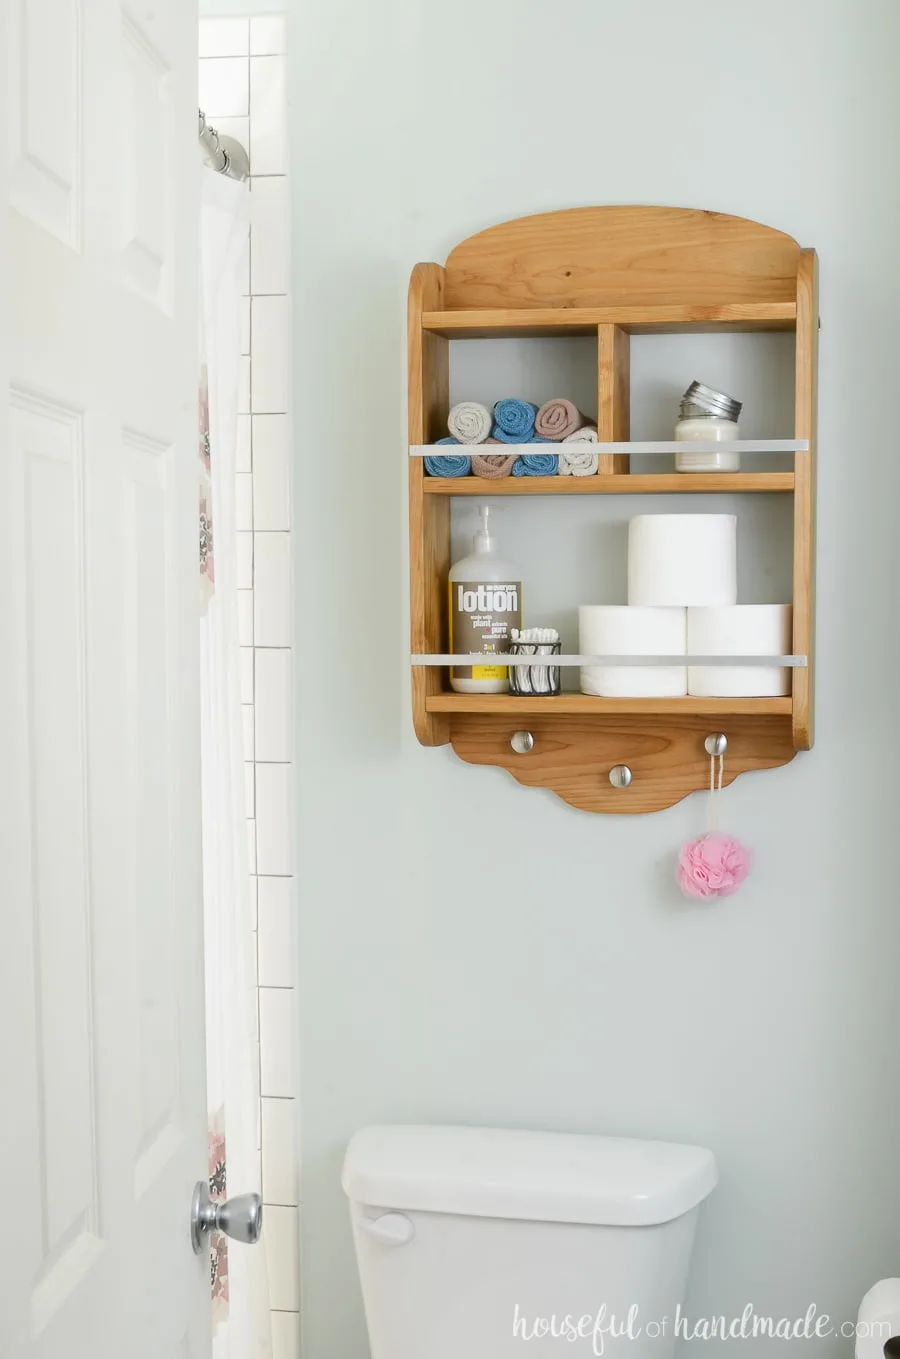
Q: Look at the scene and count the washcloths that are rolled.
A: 7